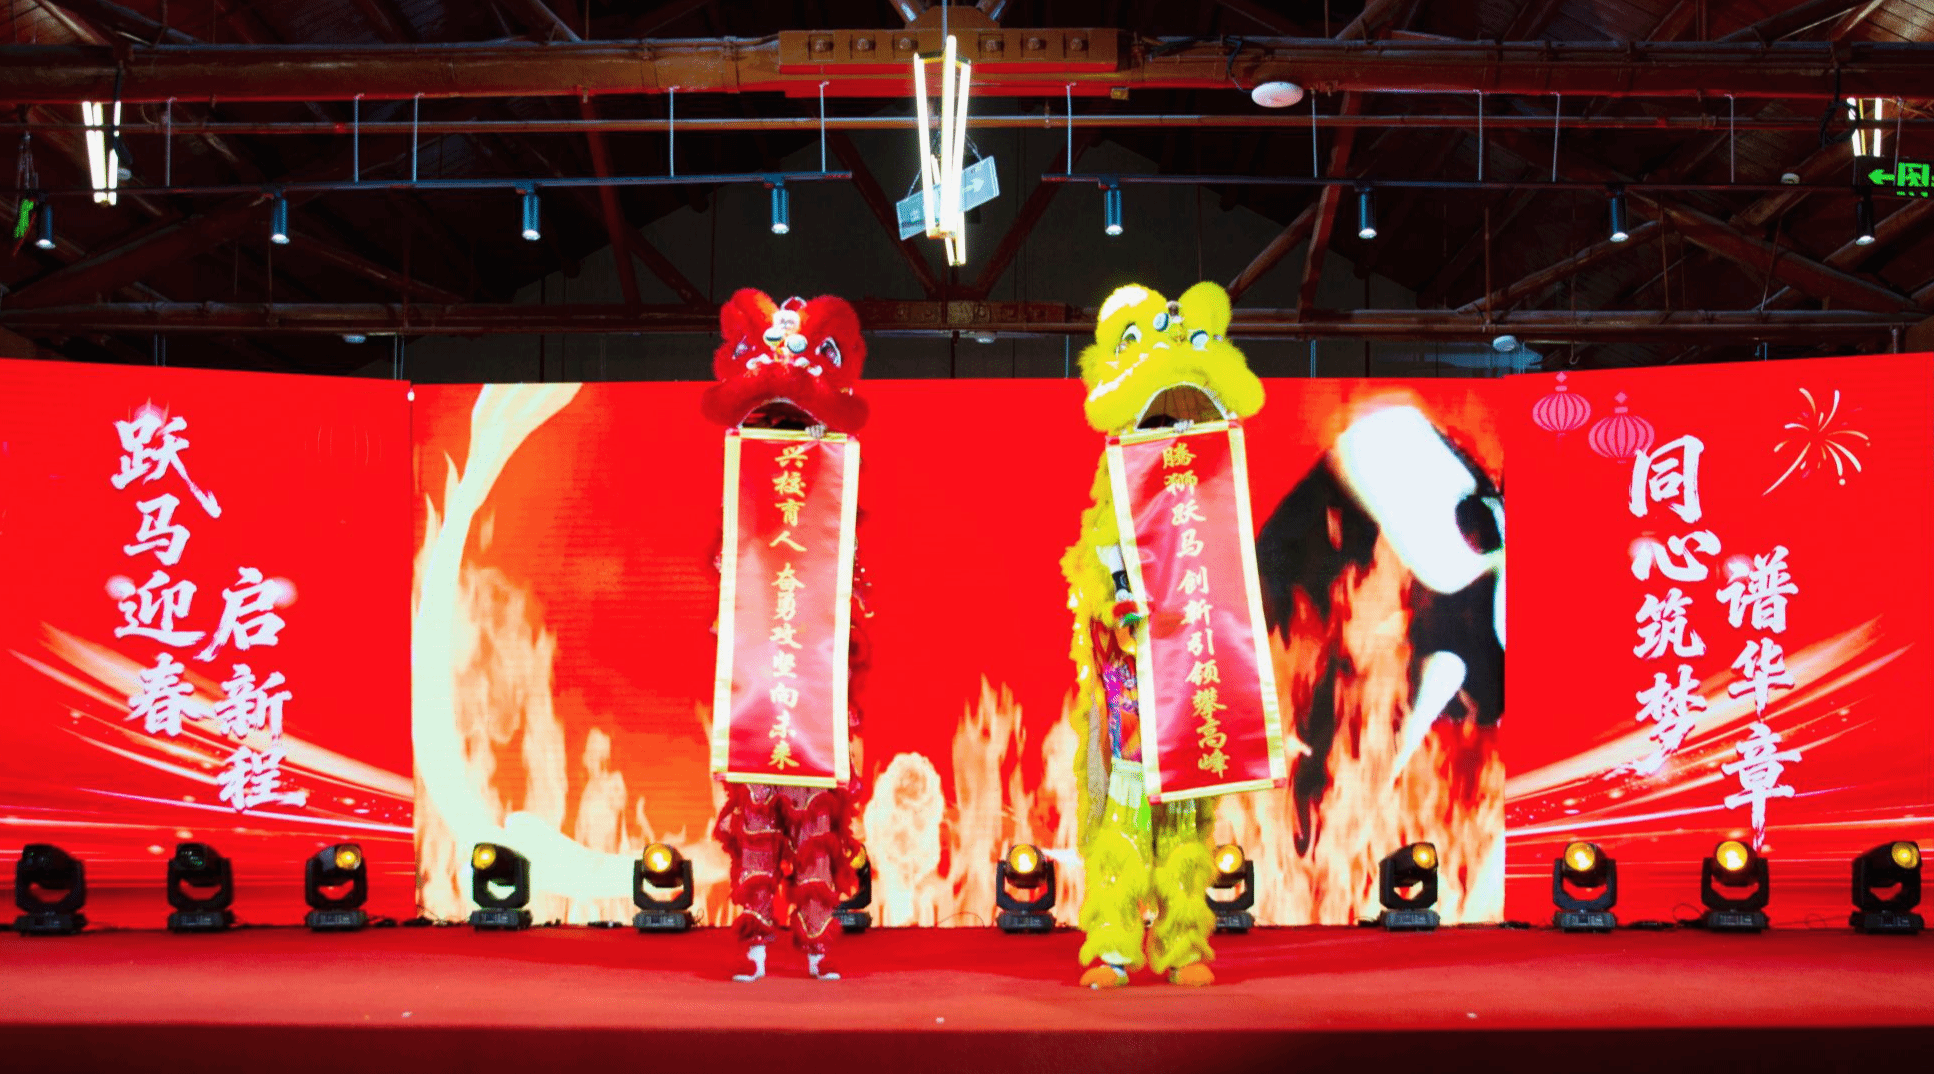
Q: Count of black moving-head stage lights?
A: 12